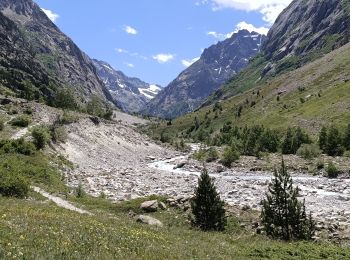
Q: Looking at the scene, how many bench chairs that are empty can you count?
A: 0